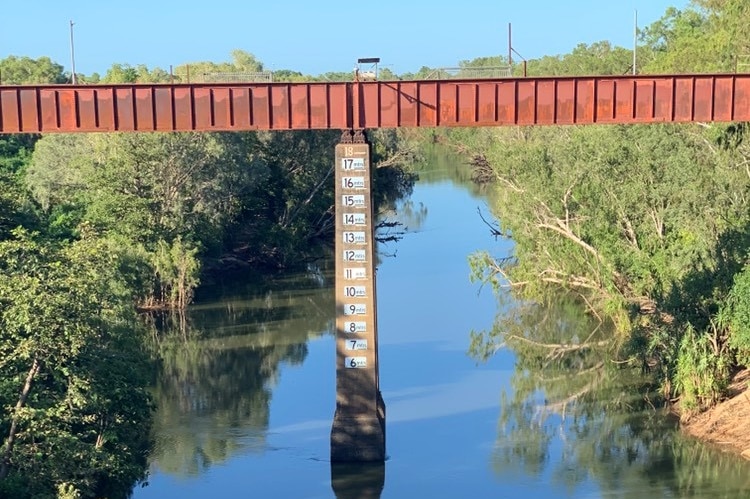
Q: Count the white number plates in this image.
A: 12